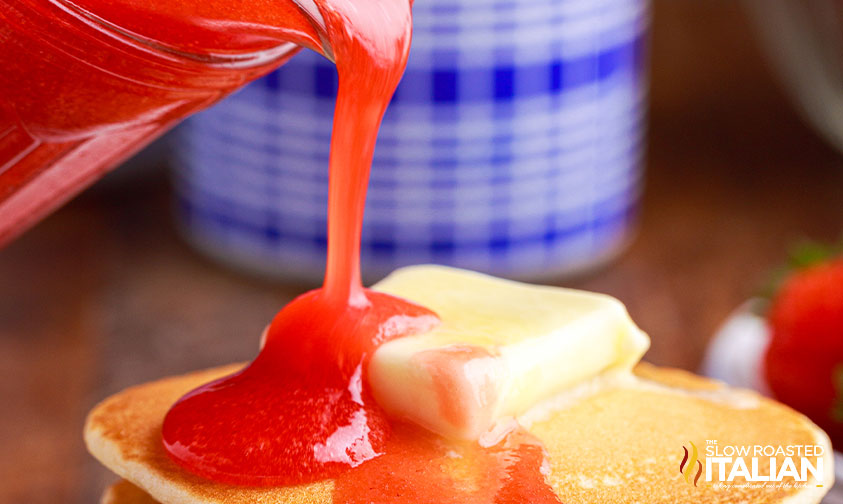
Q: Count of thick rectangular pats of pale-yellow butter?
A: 1